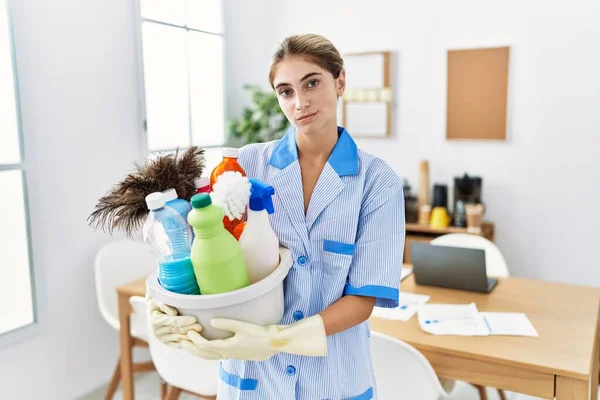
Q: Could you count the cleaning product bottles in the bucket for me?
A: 6